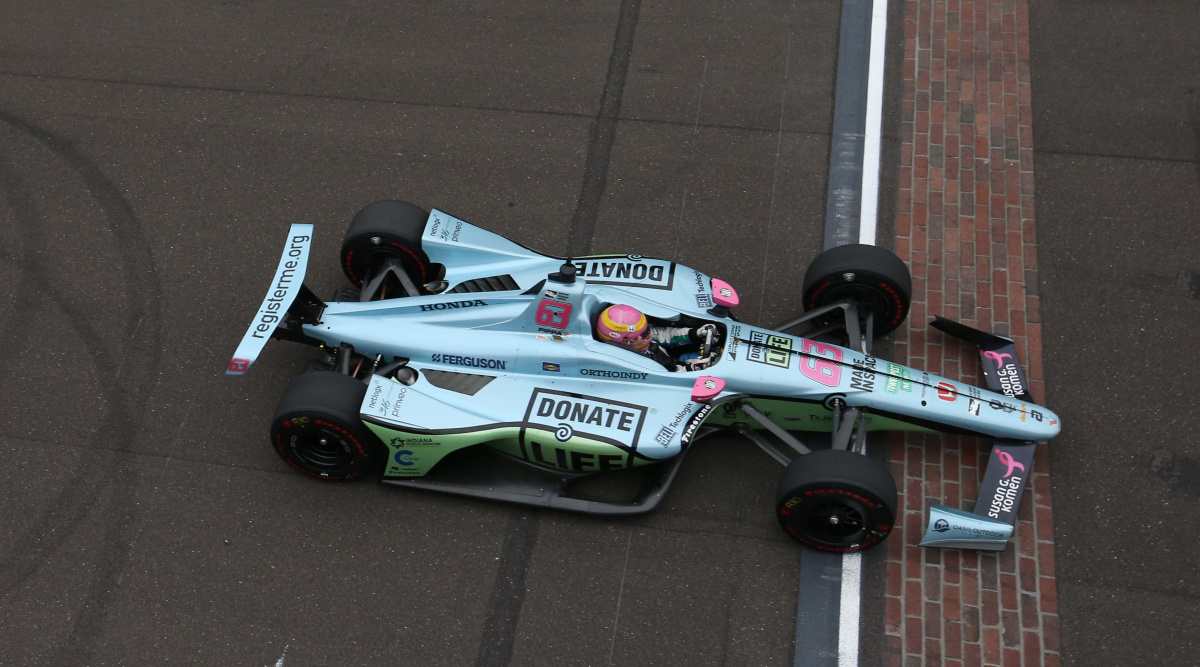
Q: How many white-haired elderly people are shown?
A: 0